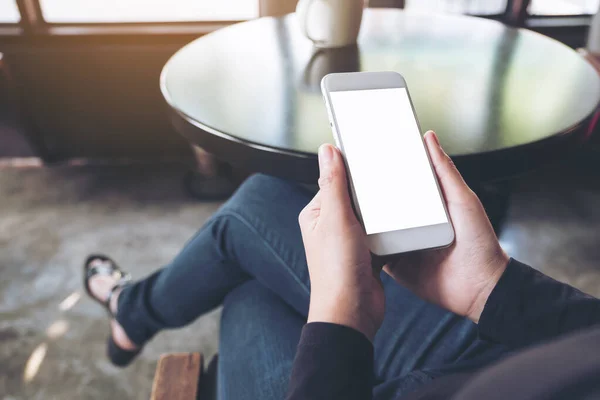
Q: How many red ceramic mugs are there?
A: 0